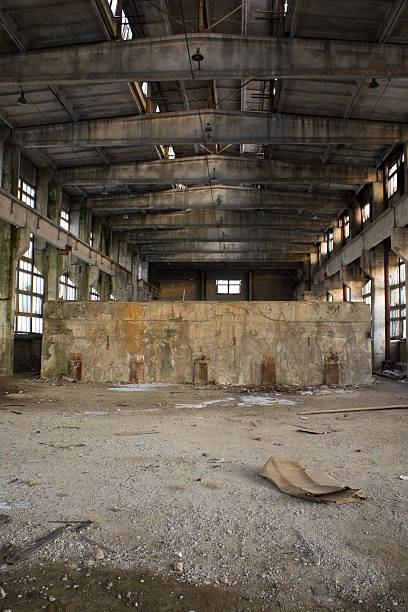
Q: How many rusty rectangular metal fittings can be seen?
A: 5